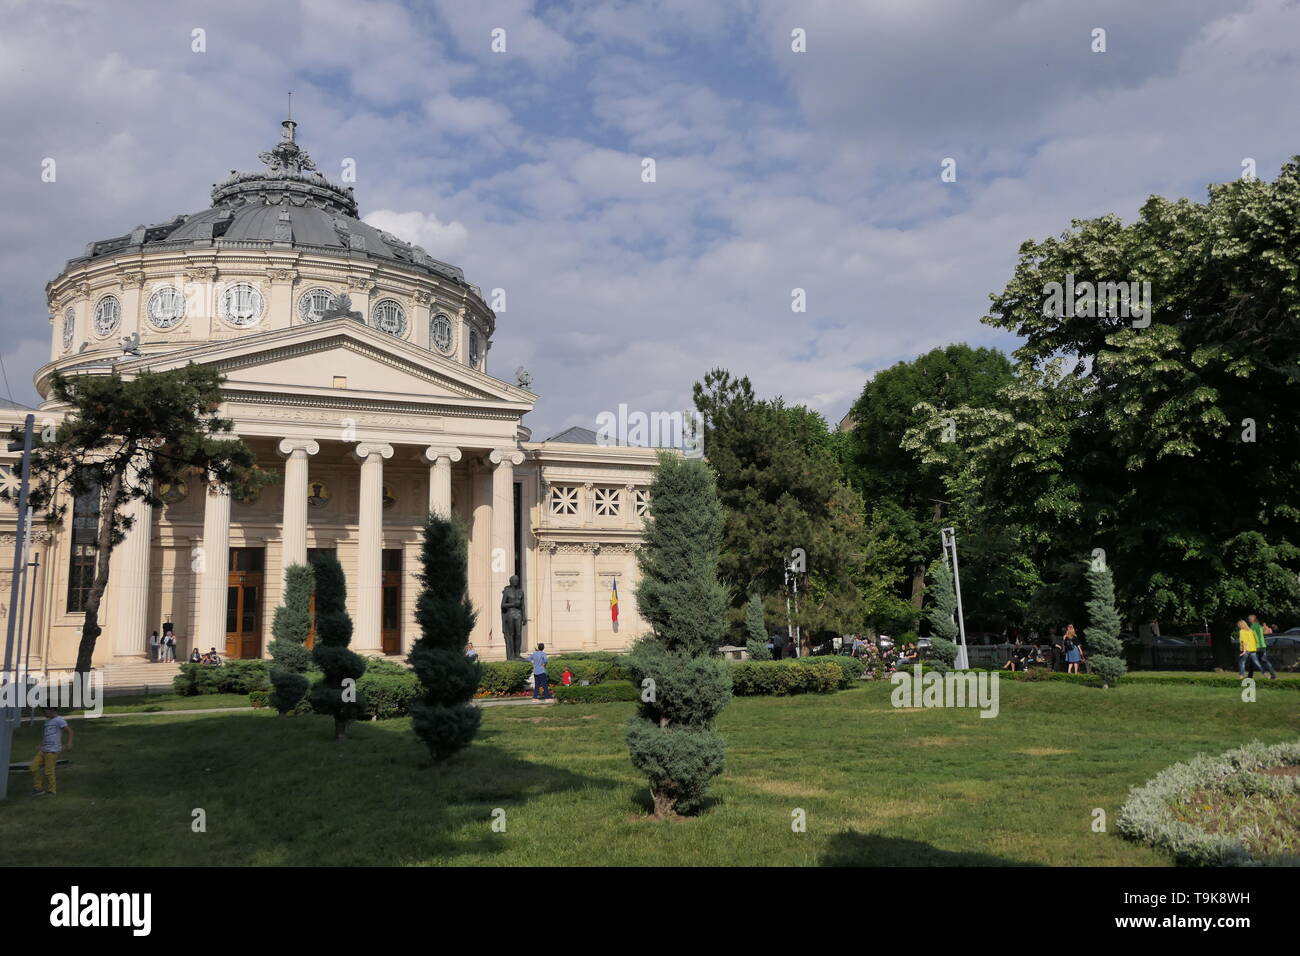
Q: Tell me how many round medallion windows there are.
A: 8